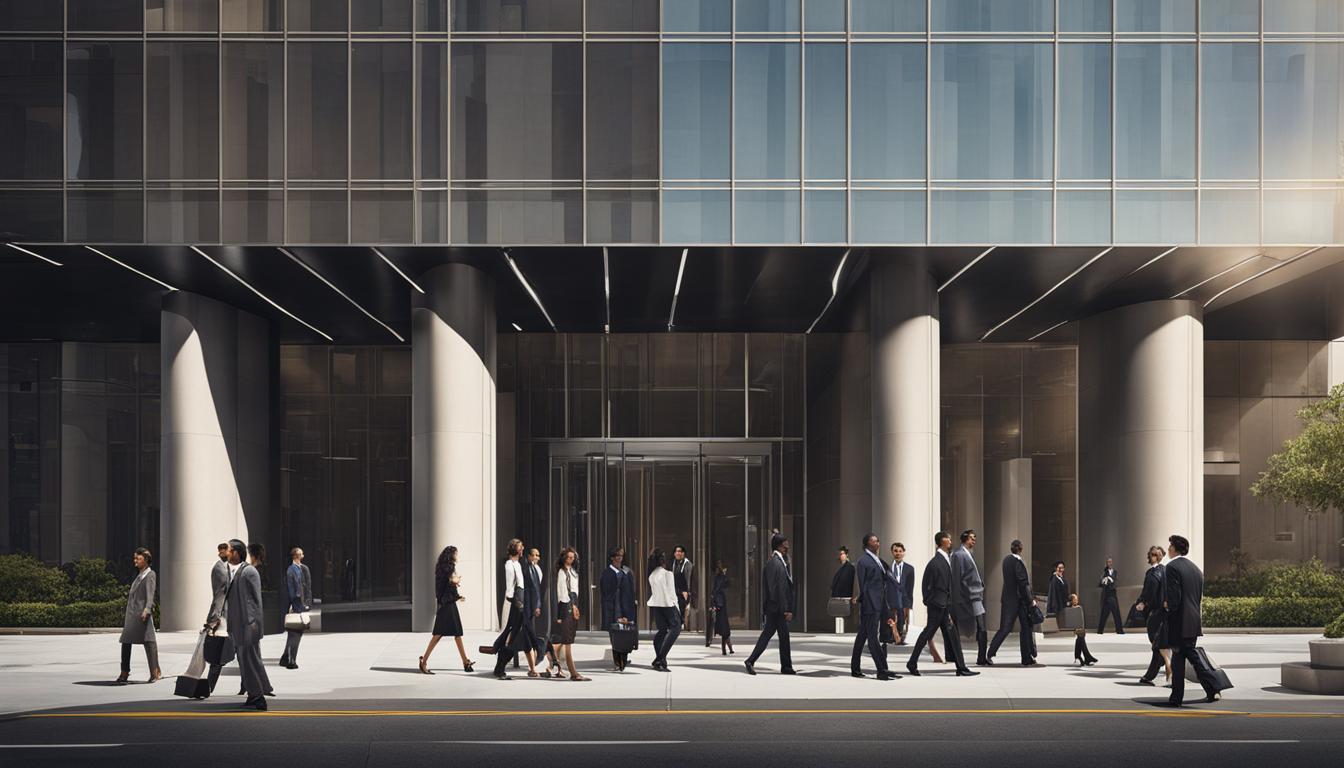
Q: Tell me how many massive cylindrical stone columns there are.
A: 4